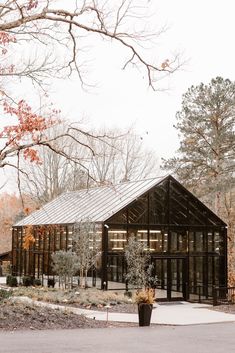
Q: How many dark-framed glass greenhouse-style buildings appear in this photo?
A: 1